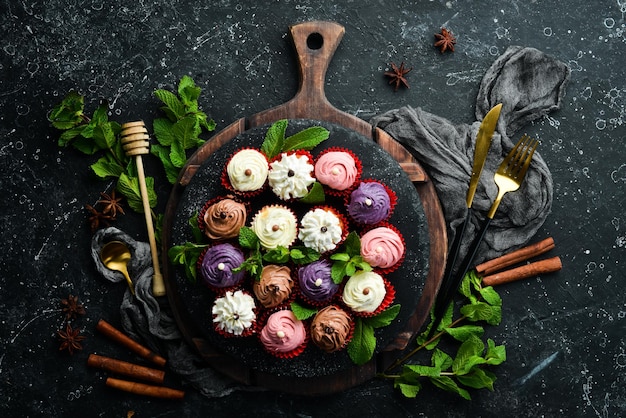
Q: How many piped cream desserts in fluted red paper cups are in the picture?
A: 15